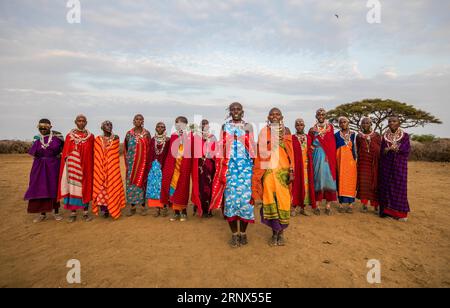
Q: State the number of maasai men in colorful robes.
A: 14